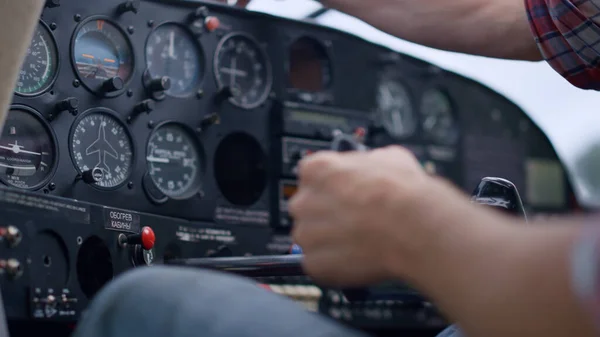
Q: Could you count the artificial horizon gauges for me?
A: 1